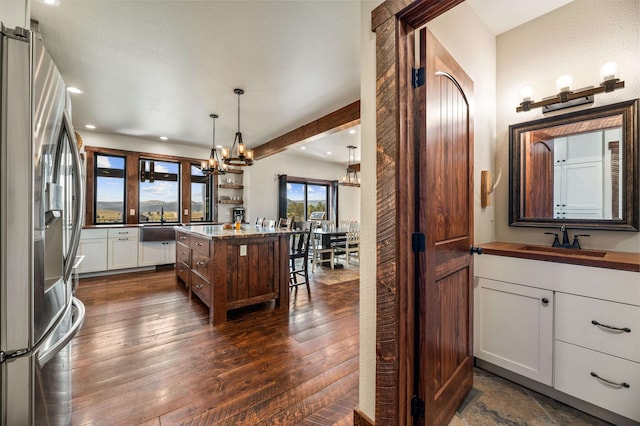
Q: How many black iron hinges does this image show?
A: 3